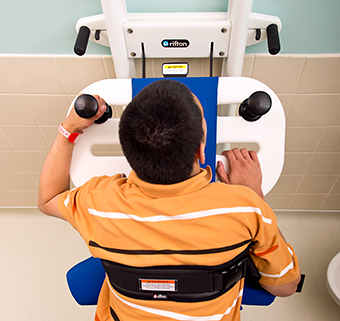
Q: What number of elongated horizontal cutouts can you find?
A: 4